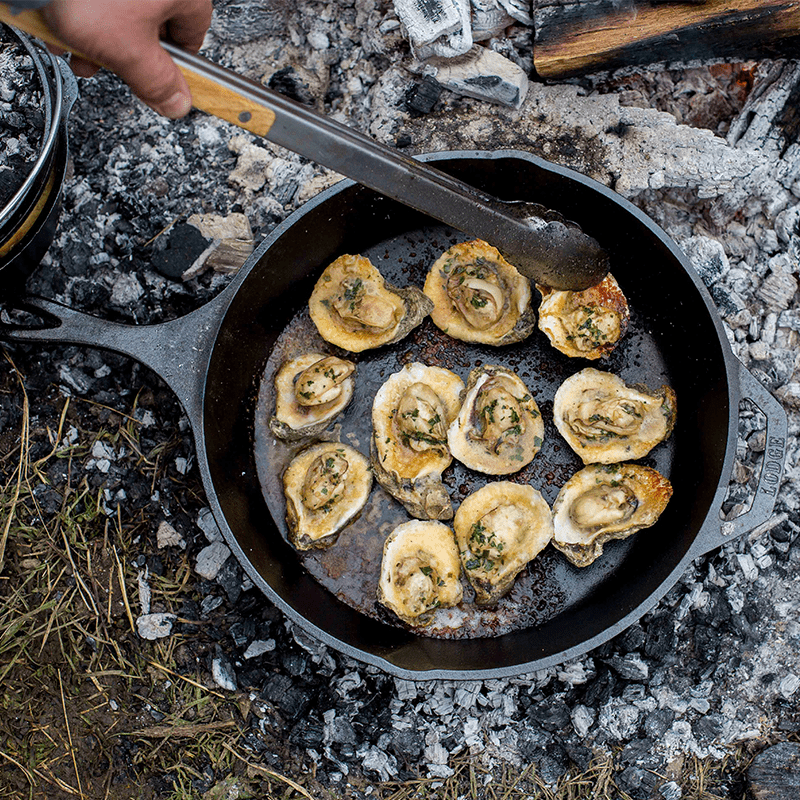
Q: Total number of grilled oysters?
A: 11